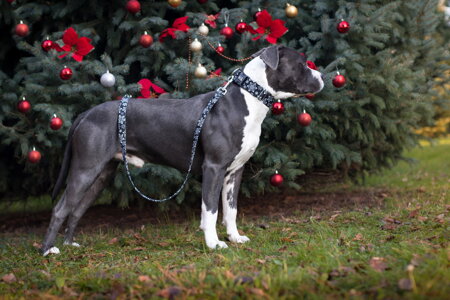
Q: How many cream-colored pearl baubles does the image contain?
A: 3